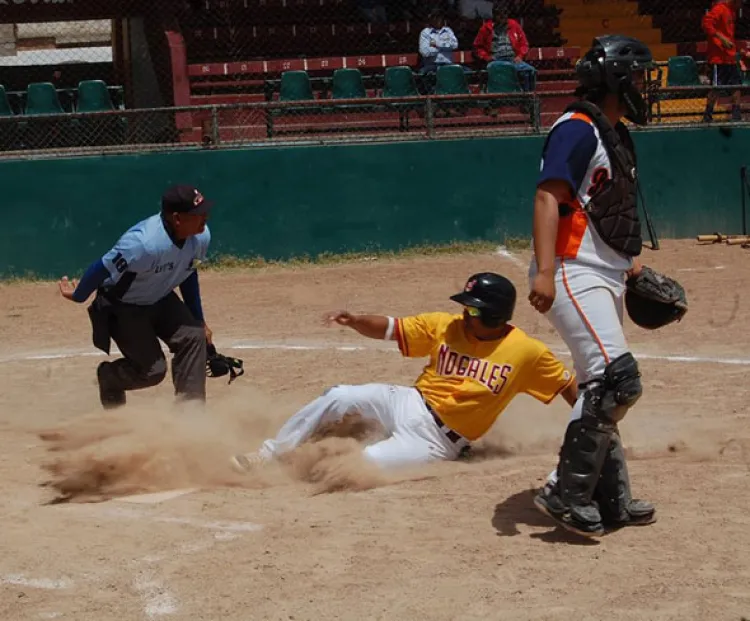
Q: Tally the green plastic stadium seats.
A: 9